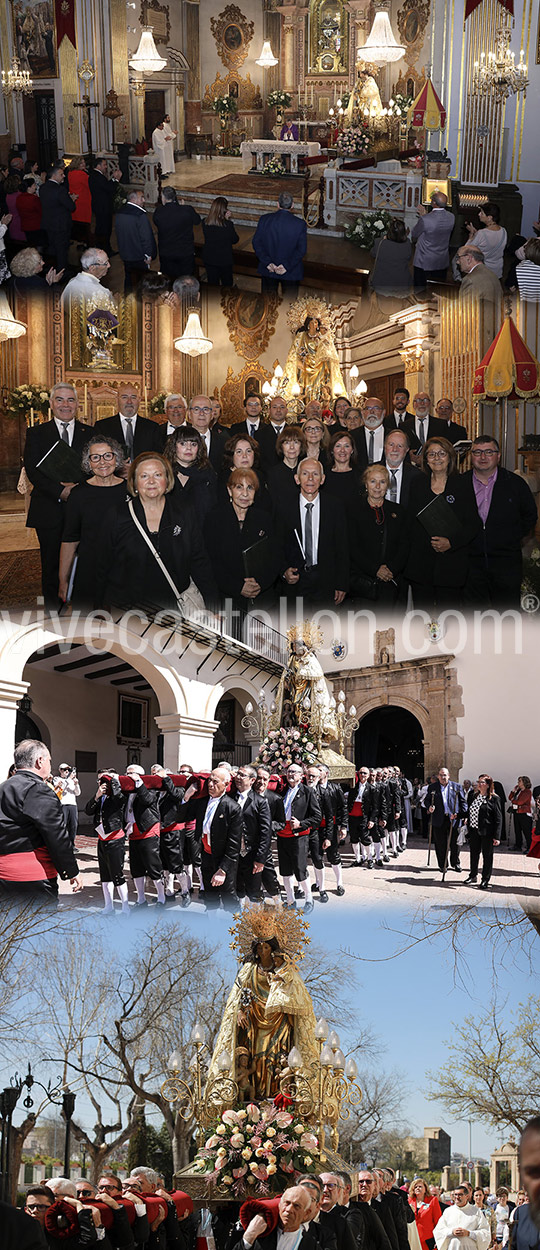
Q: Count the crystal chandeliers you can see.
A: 7